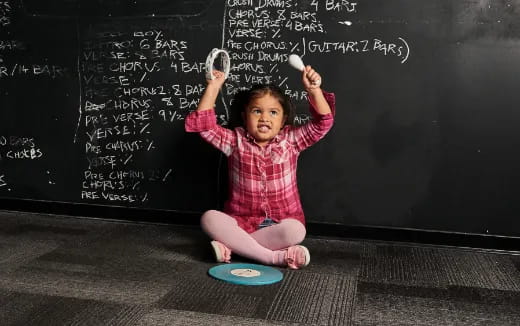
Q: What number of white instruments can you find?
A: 2